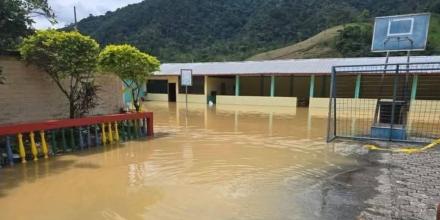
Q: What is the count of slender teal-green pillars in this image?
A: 5